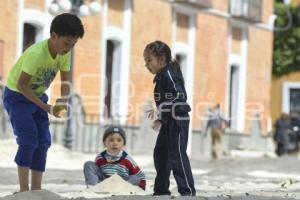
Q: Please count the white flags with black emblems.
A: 0